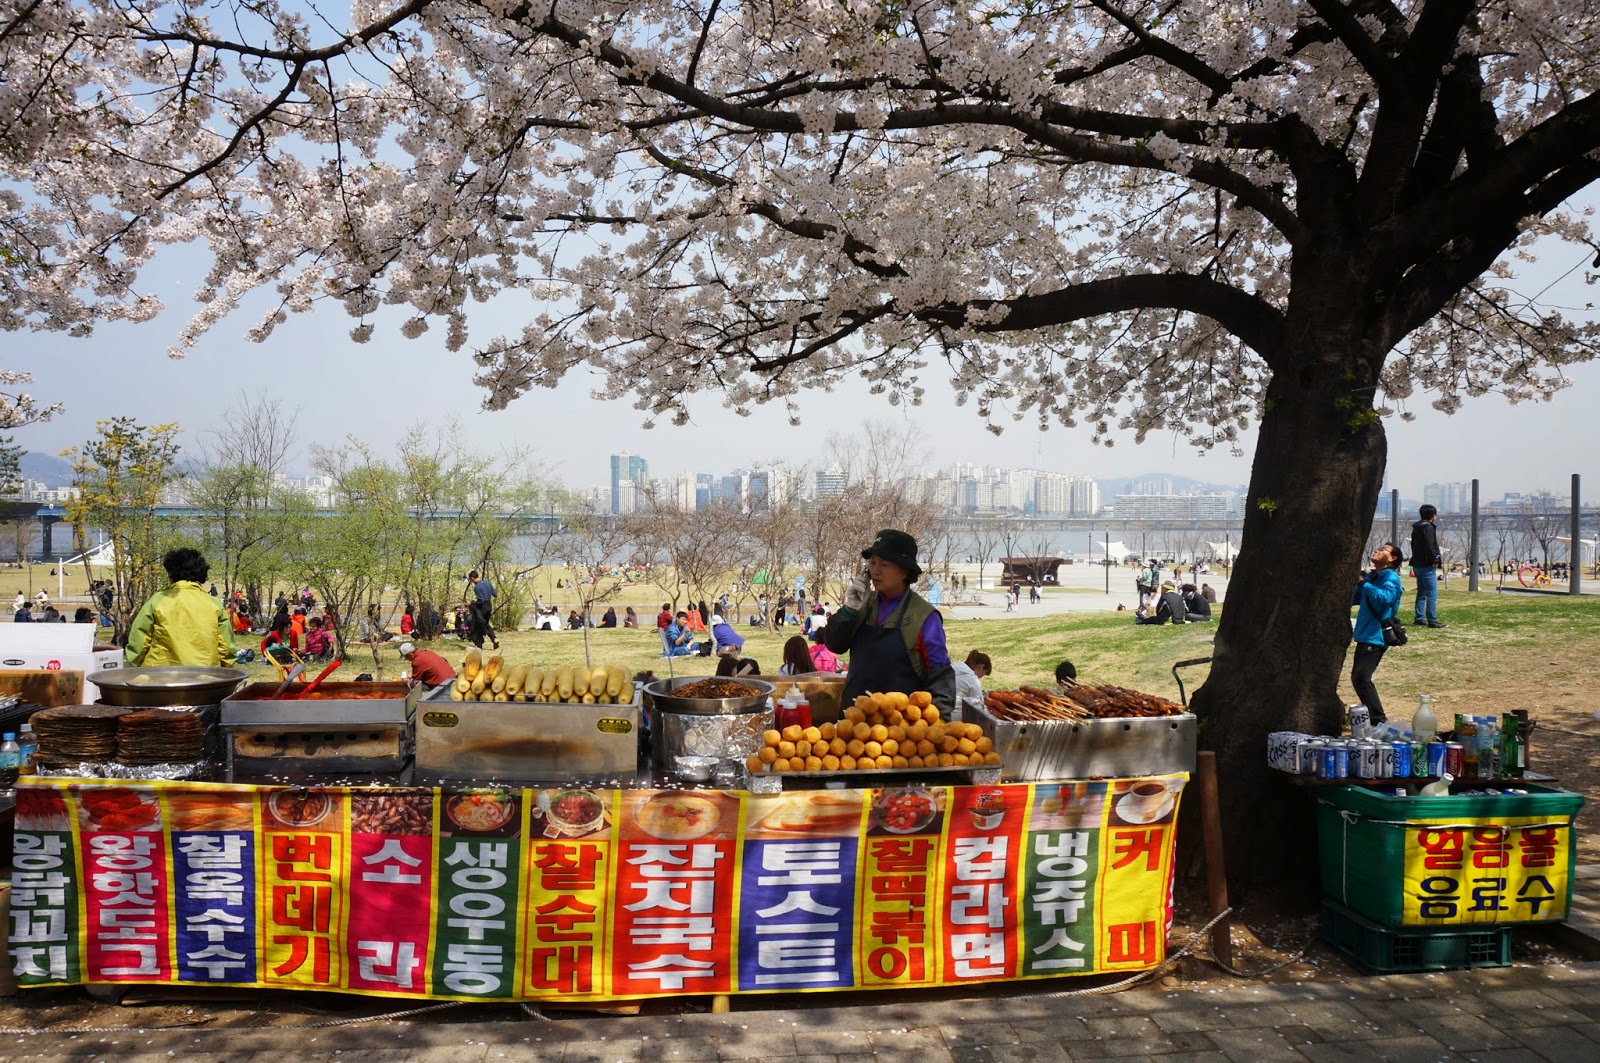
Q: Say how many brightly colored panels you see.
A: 13